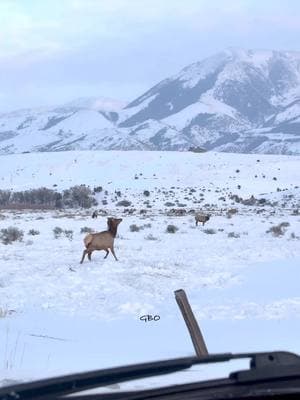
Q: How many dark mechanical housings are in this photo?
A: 1